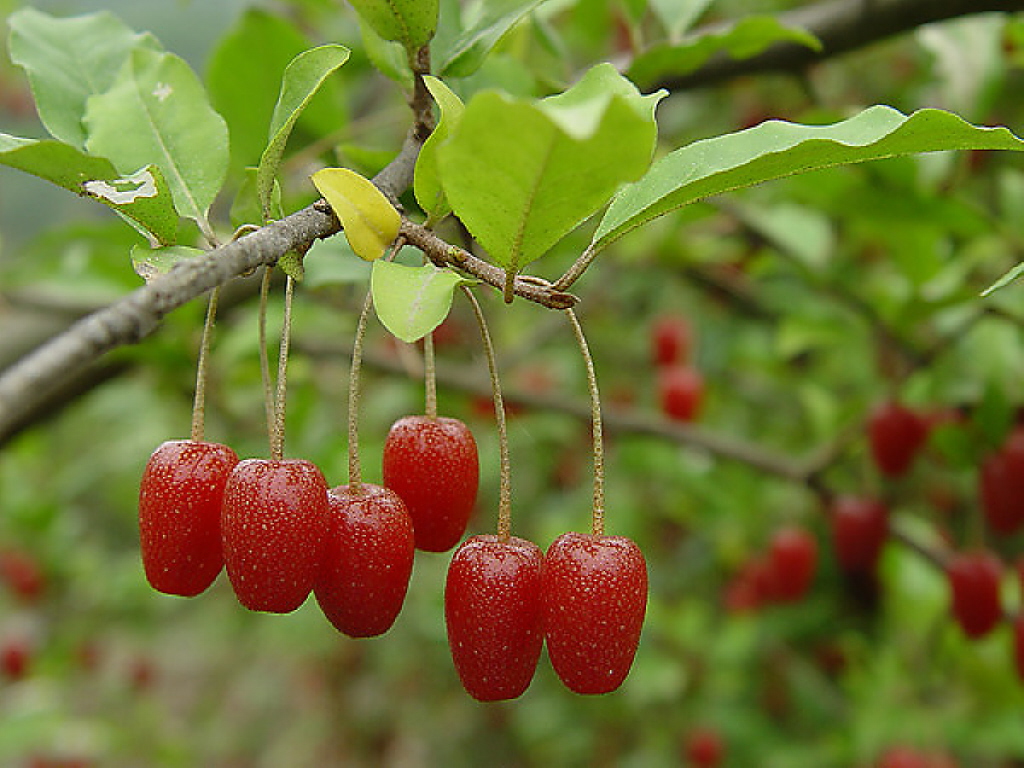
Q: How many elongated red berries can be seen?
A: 6